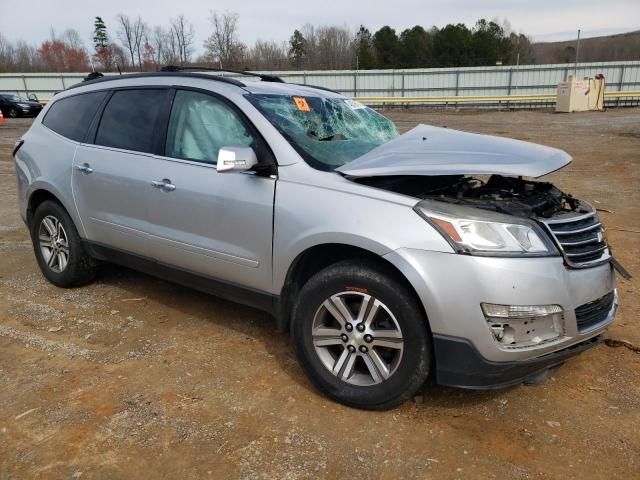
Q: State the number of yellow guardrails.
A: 1